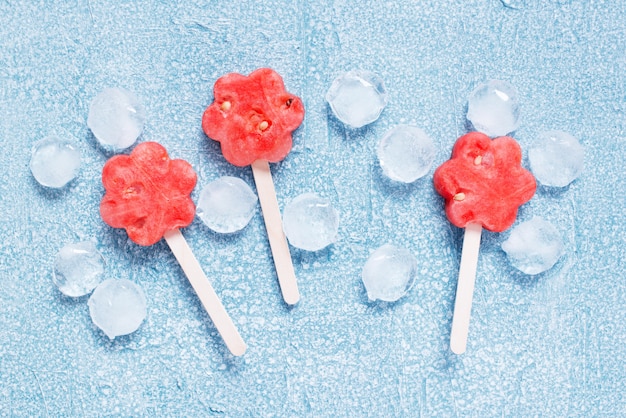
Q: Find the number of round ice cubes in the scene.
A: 12